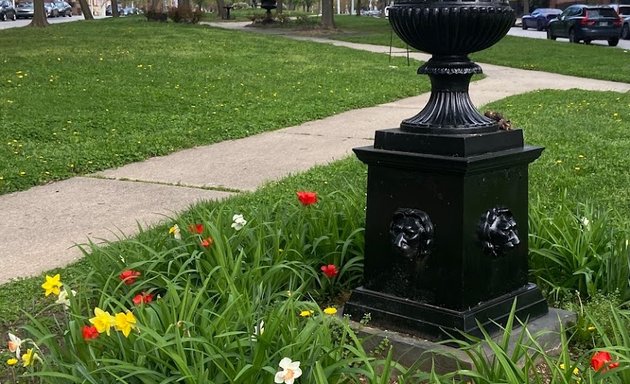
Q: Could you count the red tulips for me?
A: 8